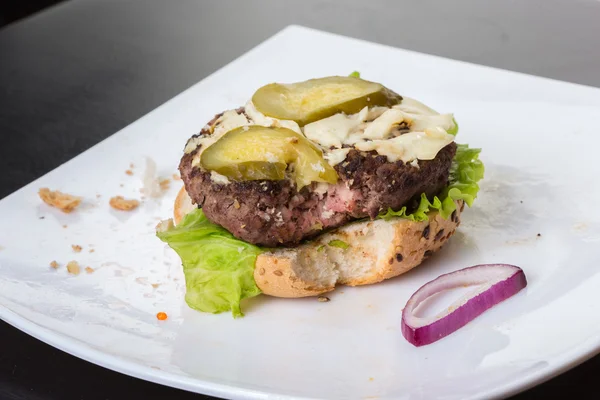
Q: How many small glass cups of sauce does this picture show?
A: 0